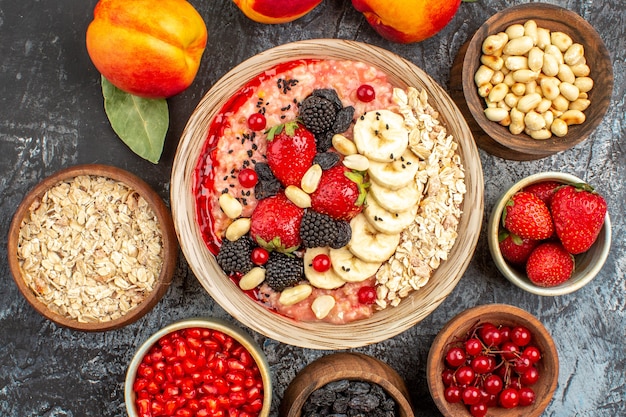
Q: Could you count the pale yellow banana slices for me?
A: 7